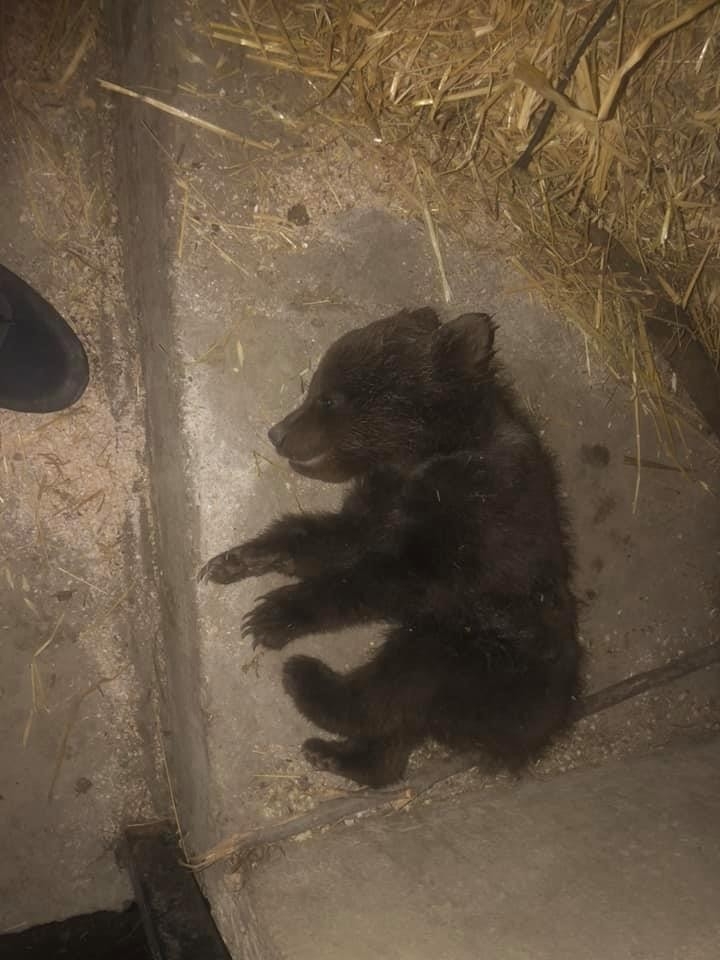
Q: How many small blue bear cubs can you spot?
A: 0